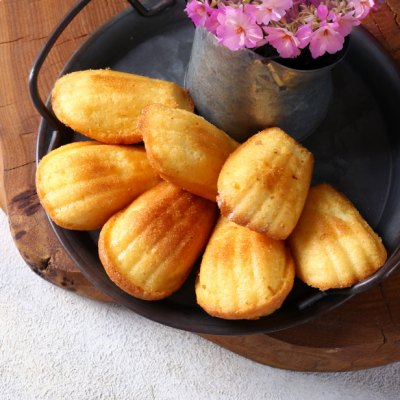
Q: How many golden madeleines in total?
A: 7